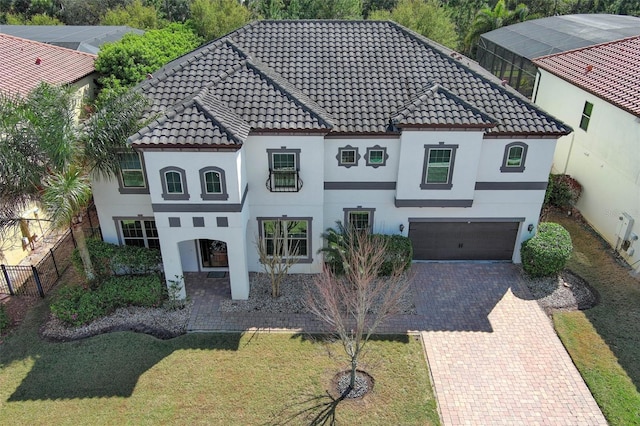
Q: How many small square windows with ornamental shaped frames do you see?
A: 2